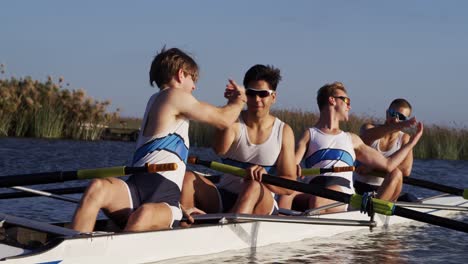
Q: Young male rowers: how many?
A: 4